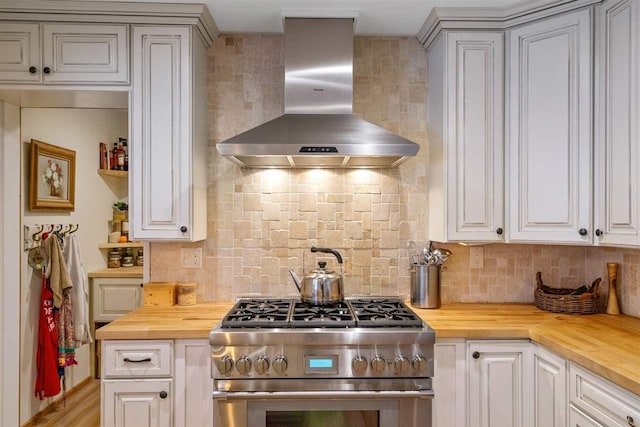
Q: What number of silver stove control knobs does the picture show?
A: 8